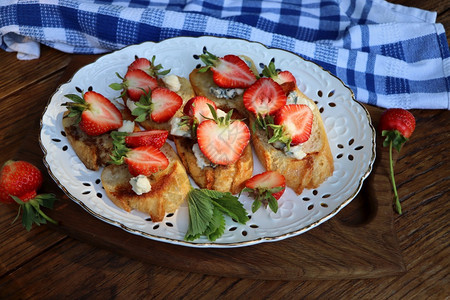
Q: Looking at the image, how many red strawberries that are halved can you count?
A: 13